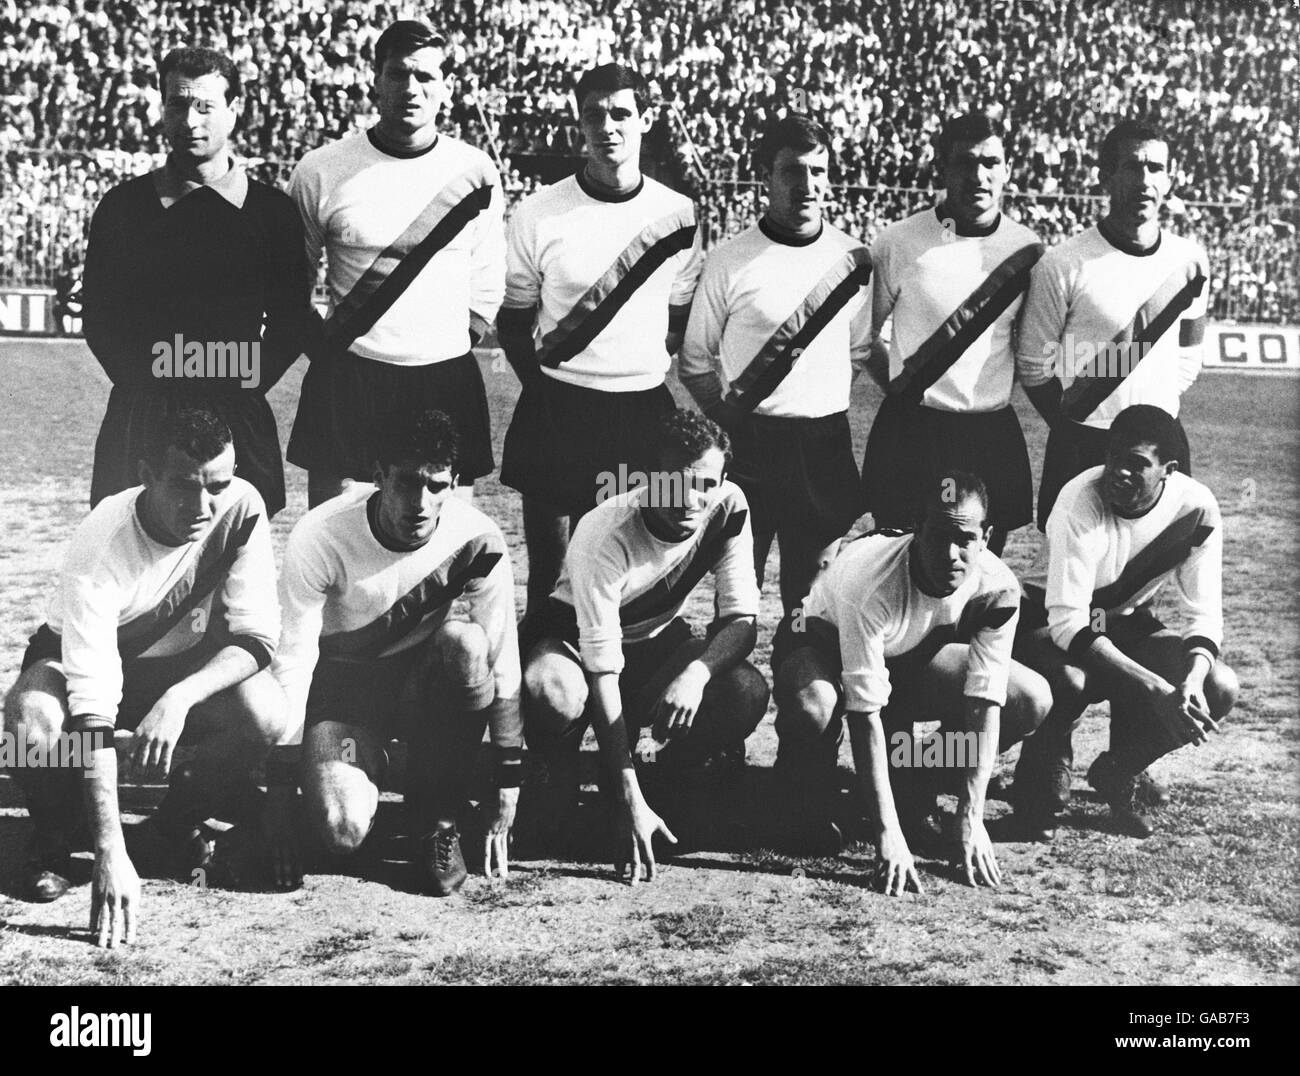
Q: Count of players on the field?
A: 11